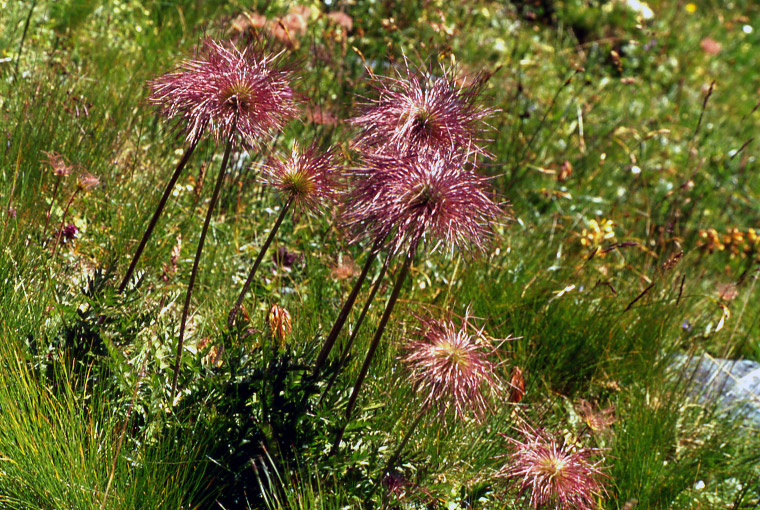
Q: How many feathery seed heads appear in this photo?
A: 6